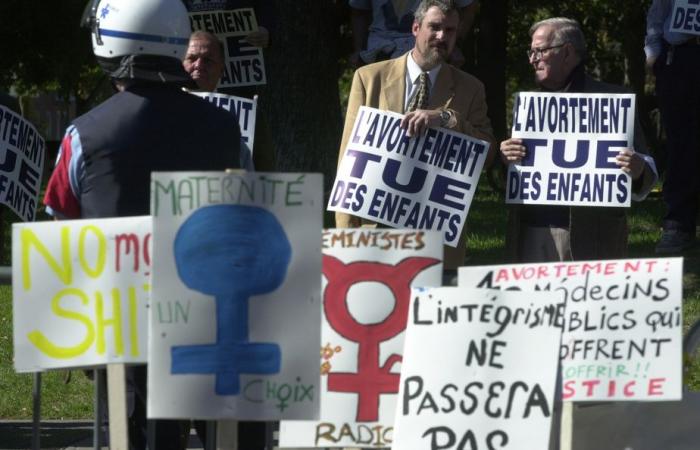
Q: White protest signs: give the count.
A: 11